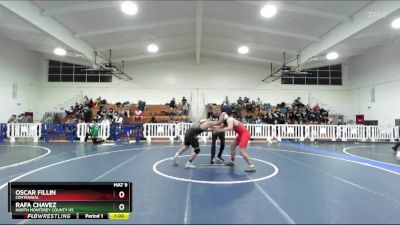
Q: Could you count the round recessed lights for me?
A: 7